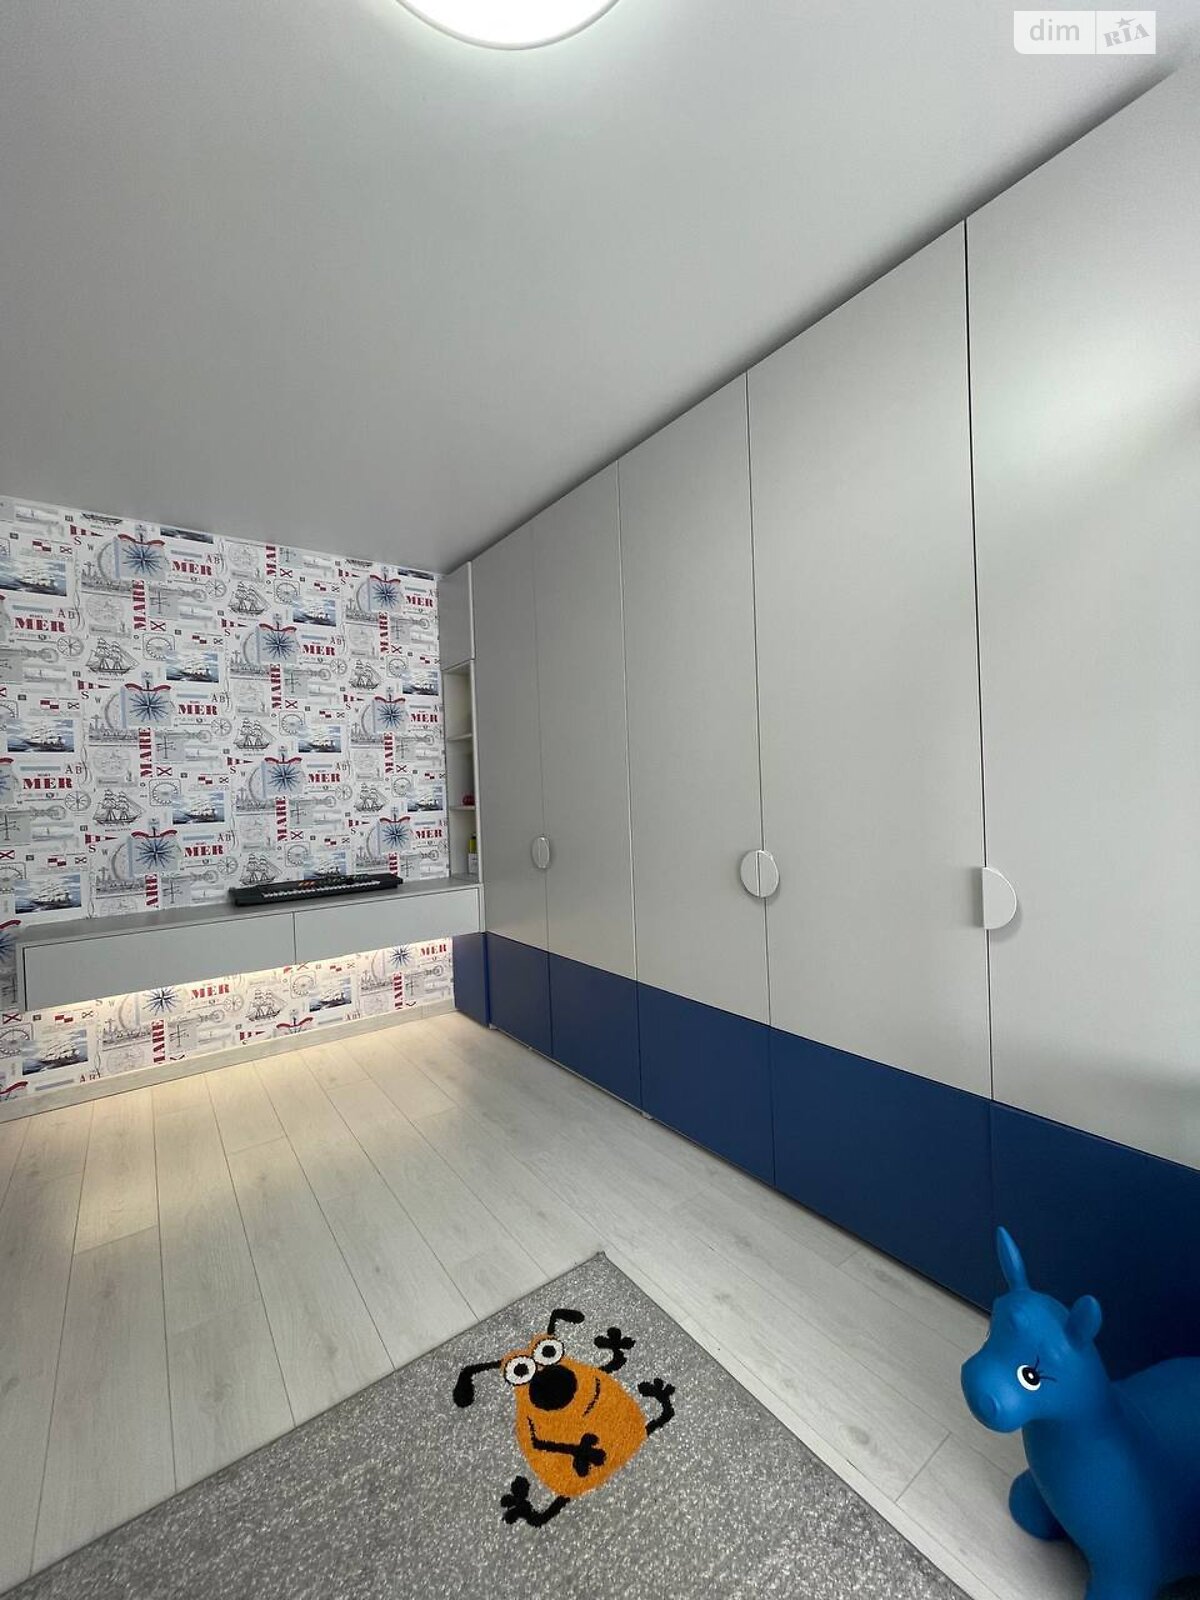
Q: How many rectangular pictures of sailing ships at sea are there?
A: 12